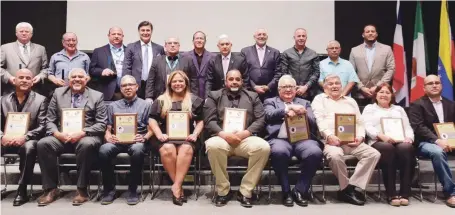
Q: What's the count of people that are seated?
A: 9